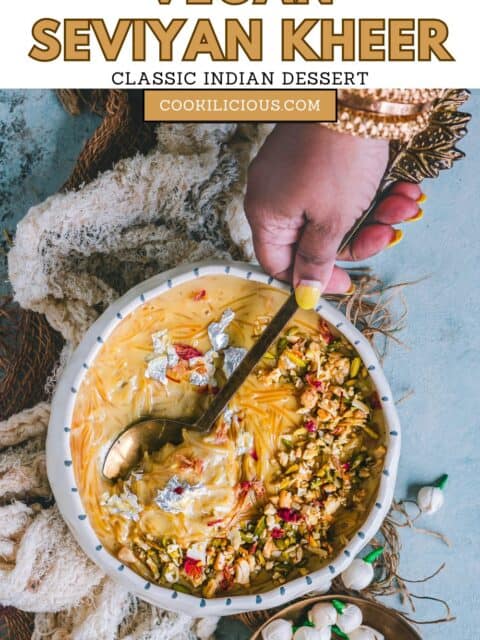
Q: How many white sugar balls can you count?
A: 7